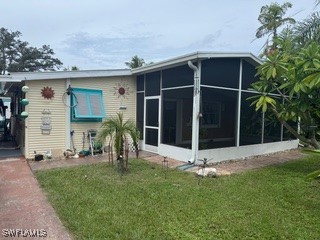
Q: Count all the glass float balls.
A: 3